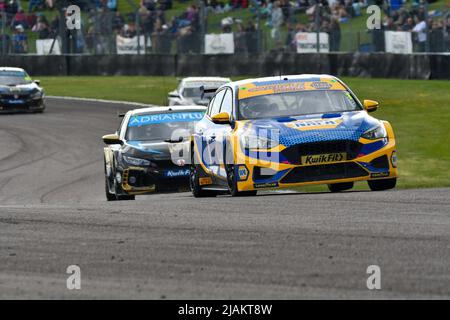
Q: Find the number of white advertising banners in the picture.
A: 5